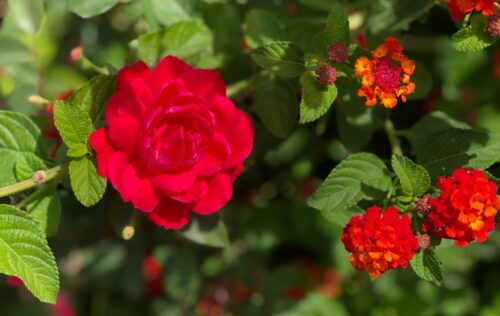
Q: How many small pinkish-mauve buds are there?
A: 5